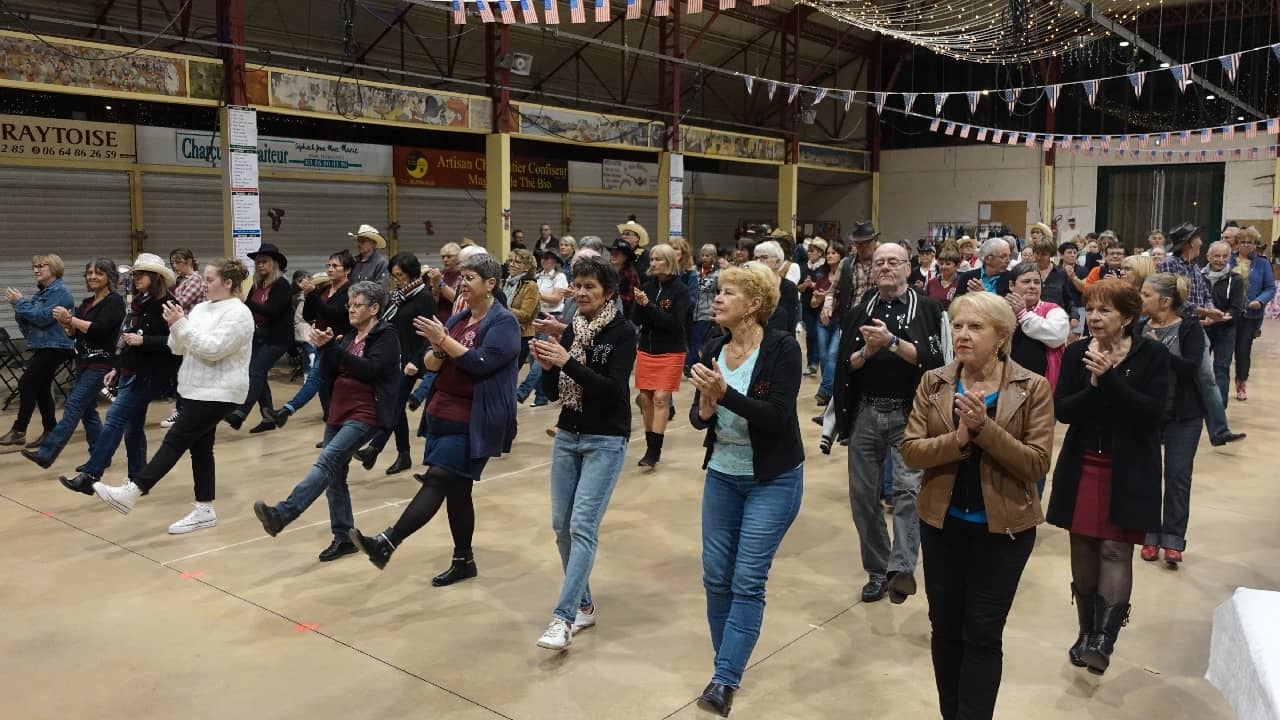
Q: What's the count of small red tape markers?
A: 3